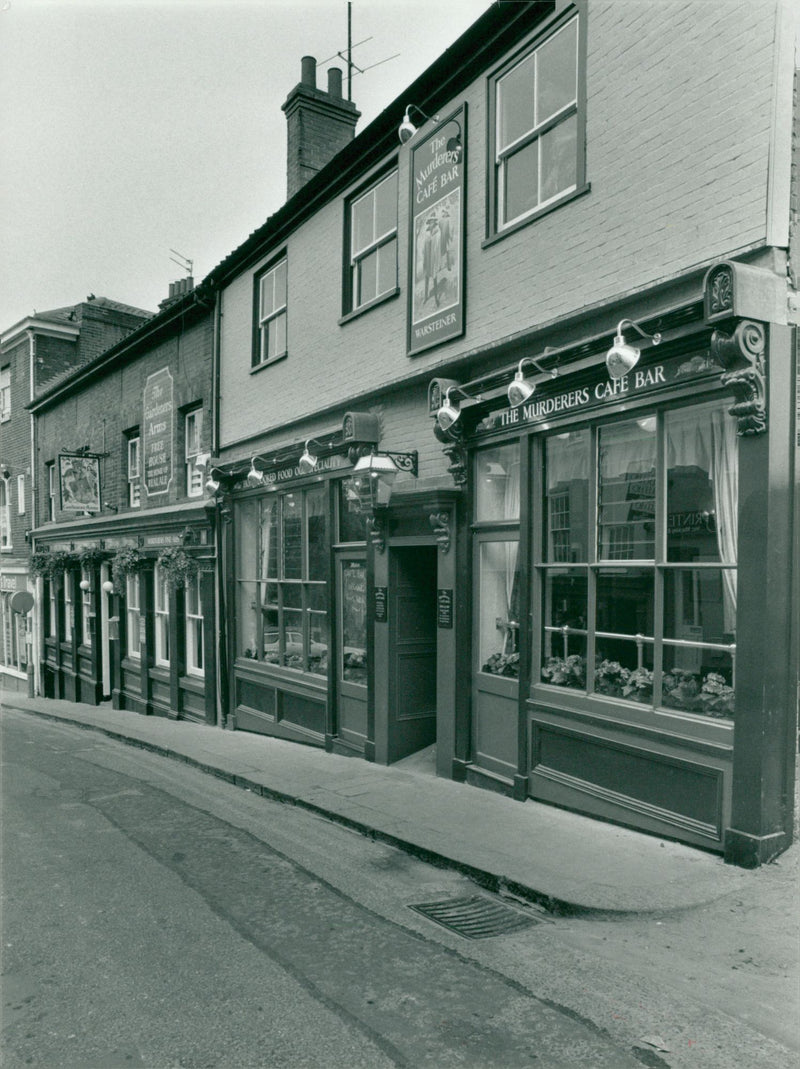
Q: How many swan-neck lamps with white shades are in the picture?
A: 7